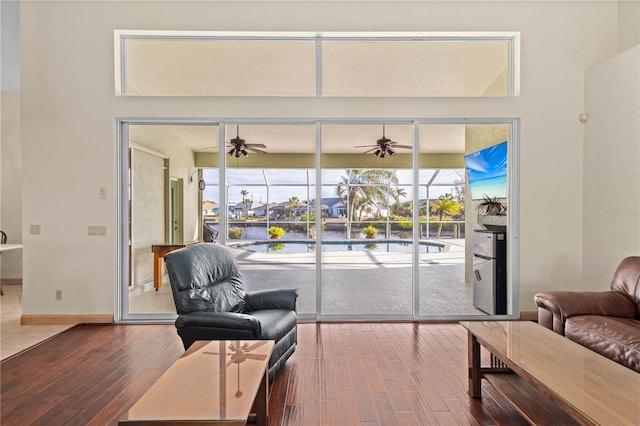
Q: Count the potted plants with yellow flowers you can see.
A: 2